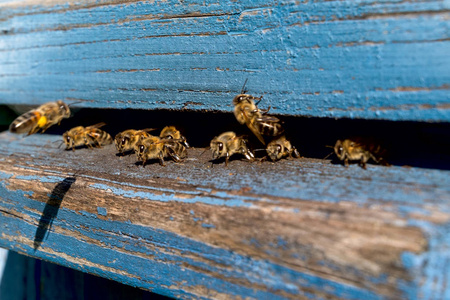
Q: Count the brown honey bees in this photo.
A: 9